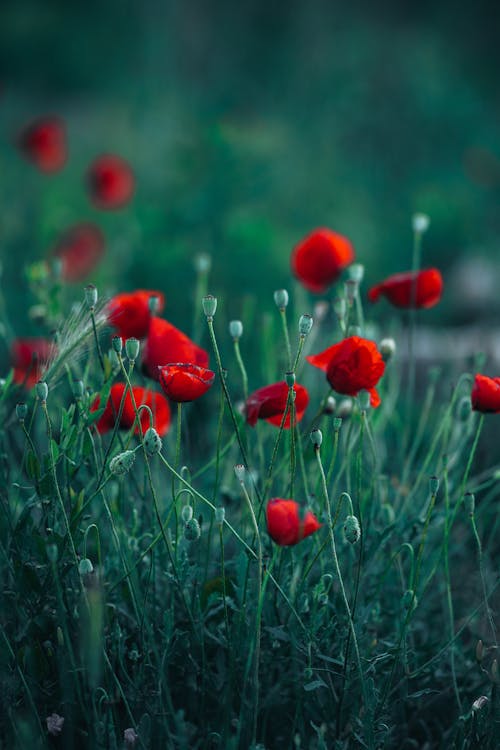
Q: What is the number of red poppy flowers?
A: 14